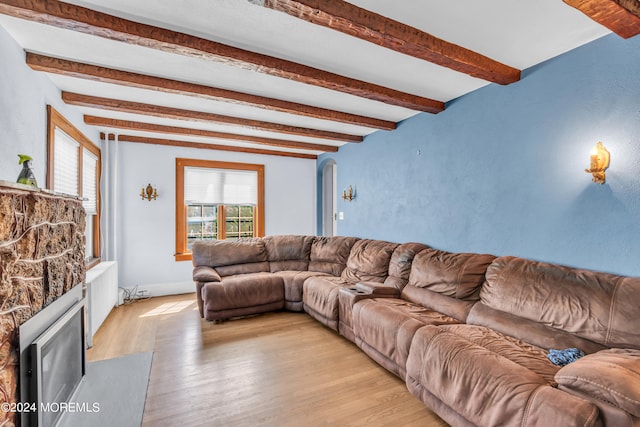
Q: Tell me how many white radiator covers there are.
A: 1